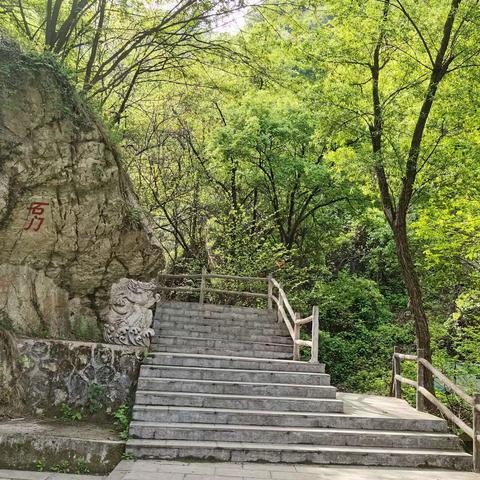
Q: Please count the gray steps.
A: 14